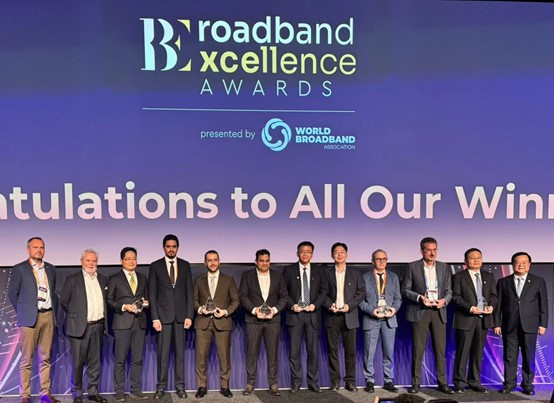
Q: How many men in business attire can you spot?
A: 12